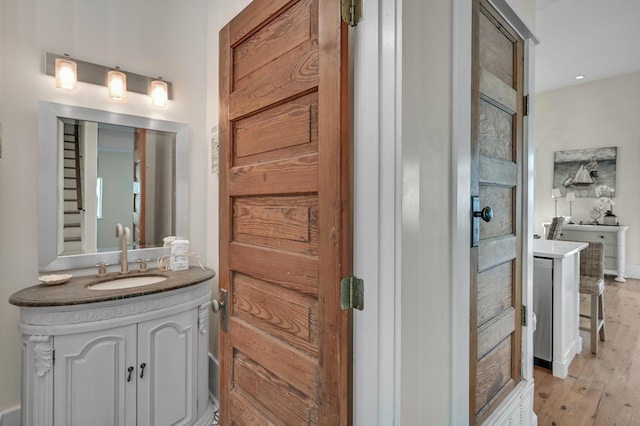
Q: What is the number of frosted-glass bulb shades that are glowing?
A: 3